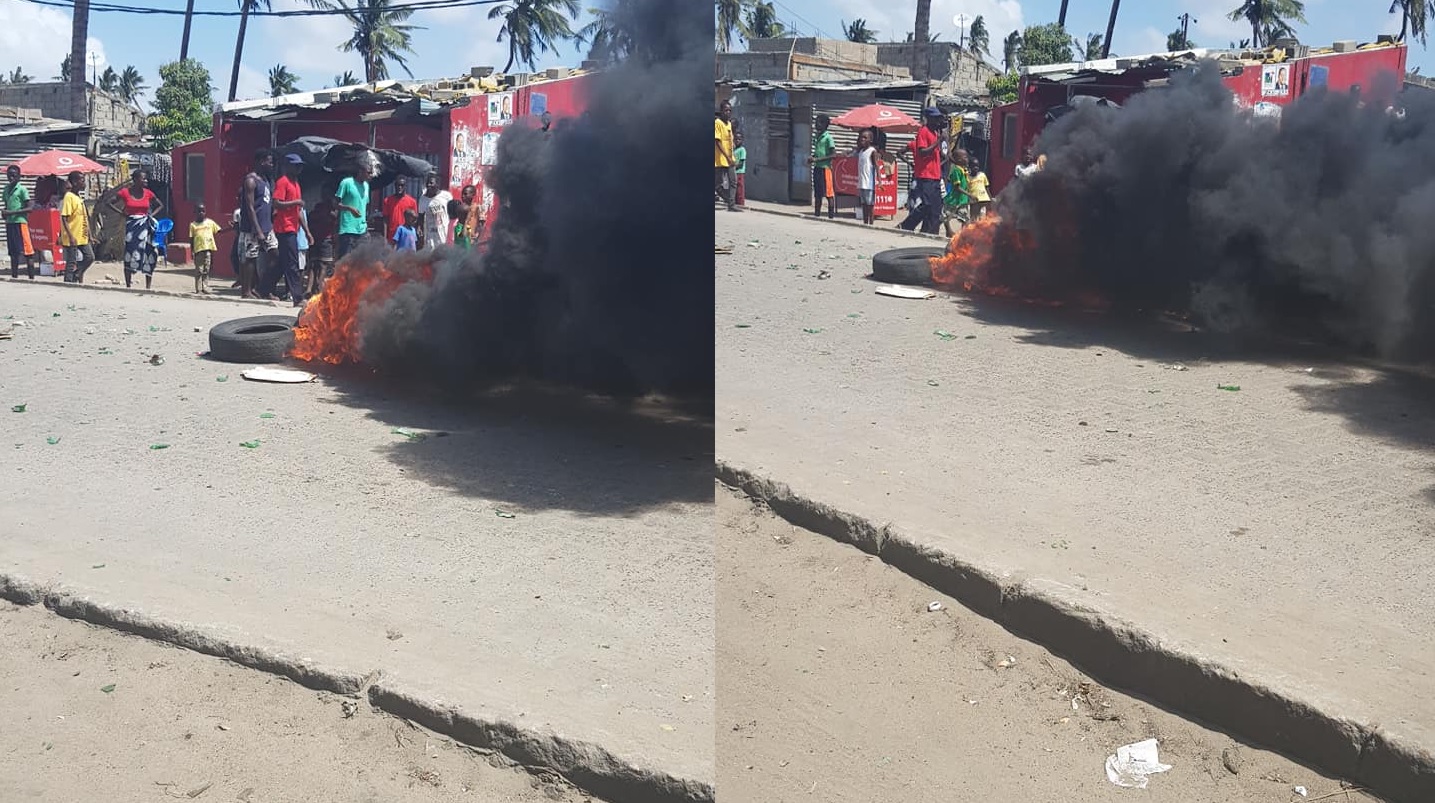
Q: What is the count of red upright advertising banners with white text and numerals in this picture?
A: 1